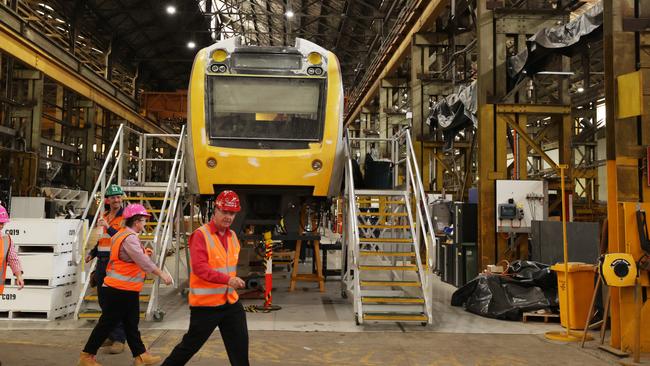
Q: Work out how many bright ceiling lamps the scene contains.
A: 3